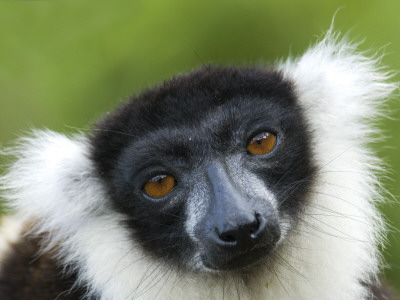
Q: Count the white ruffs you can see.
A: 2